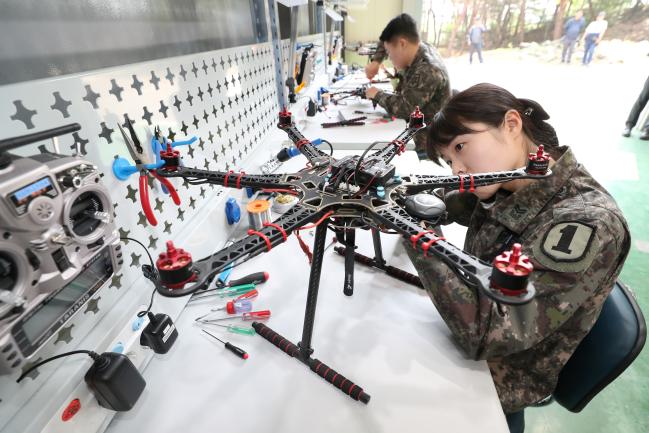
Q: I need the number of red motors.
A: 6